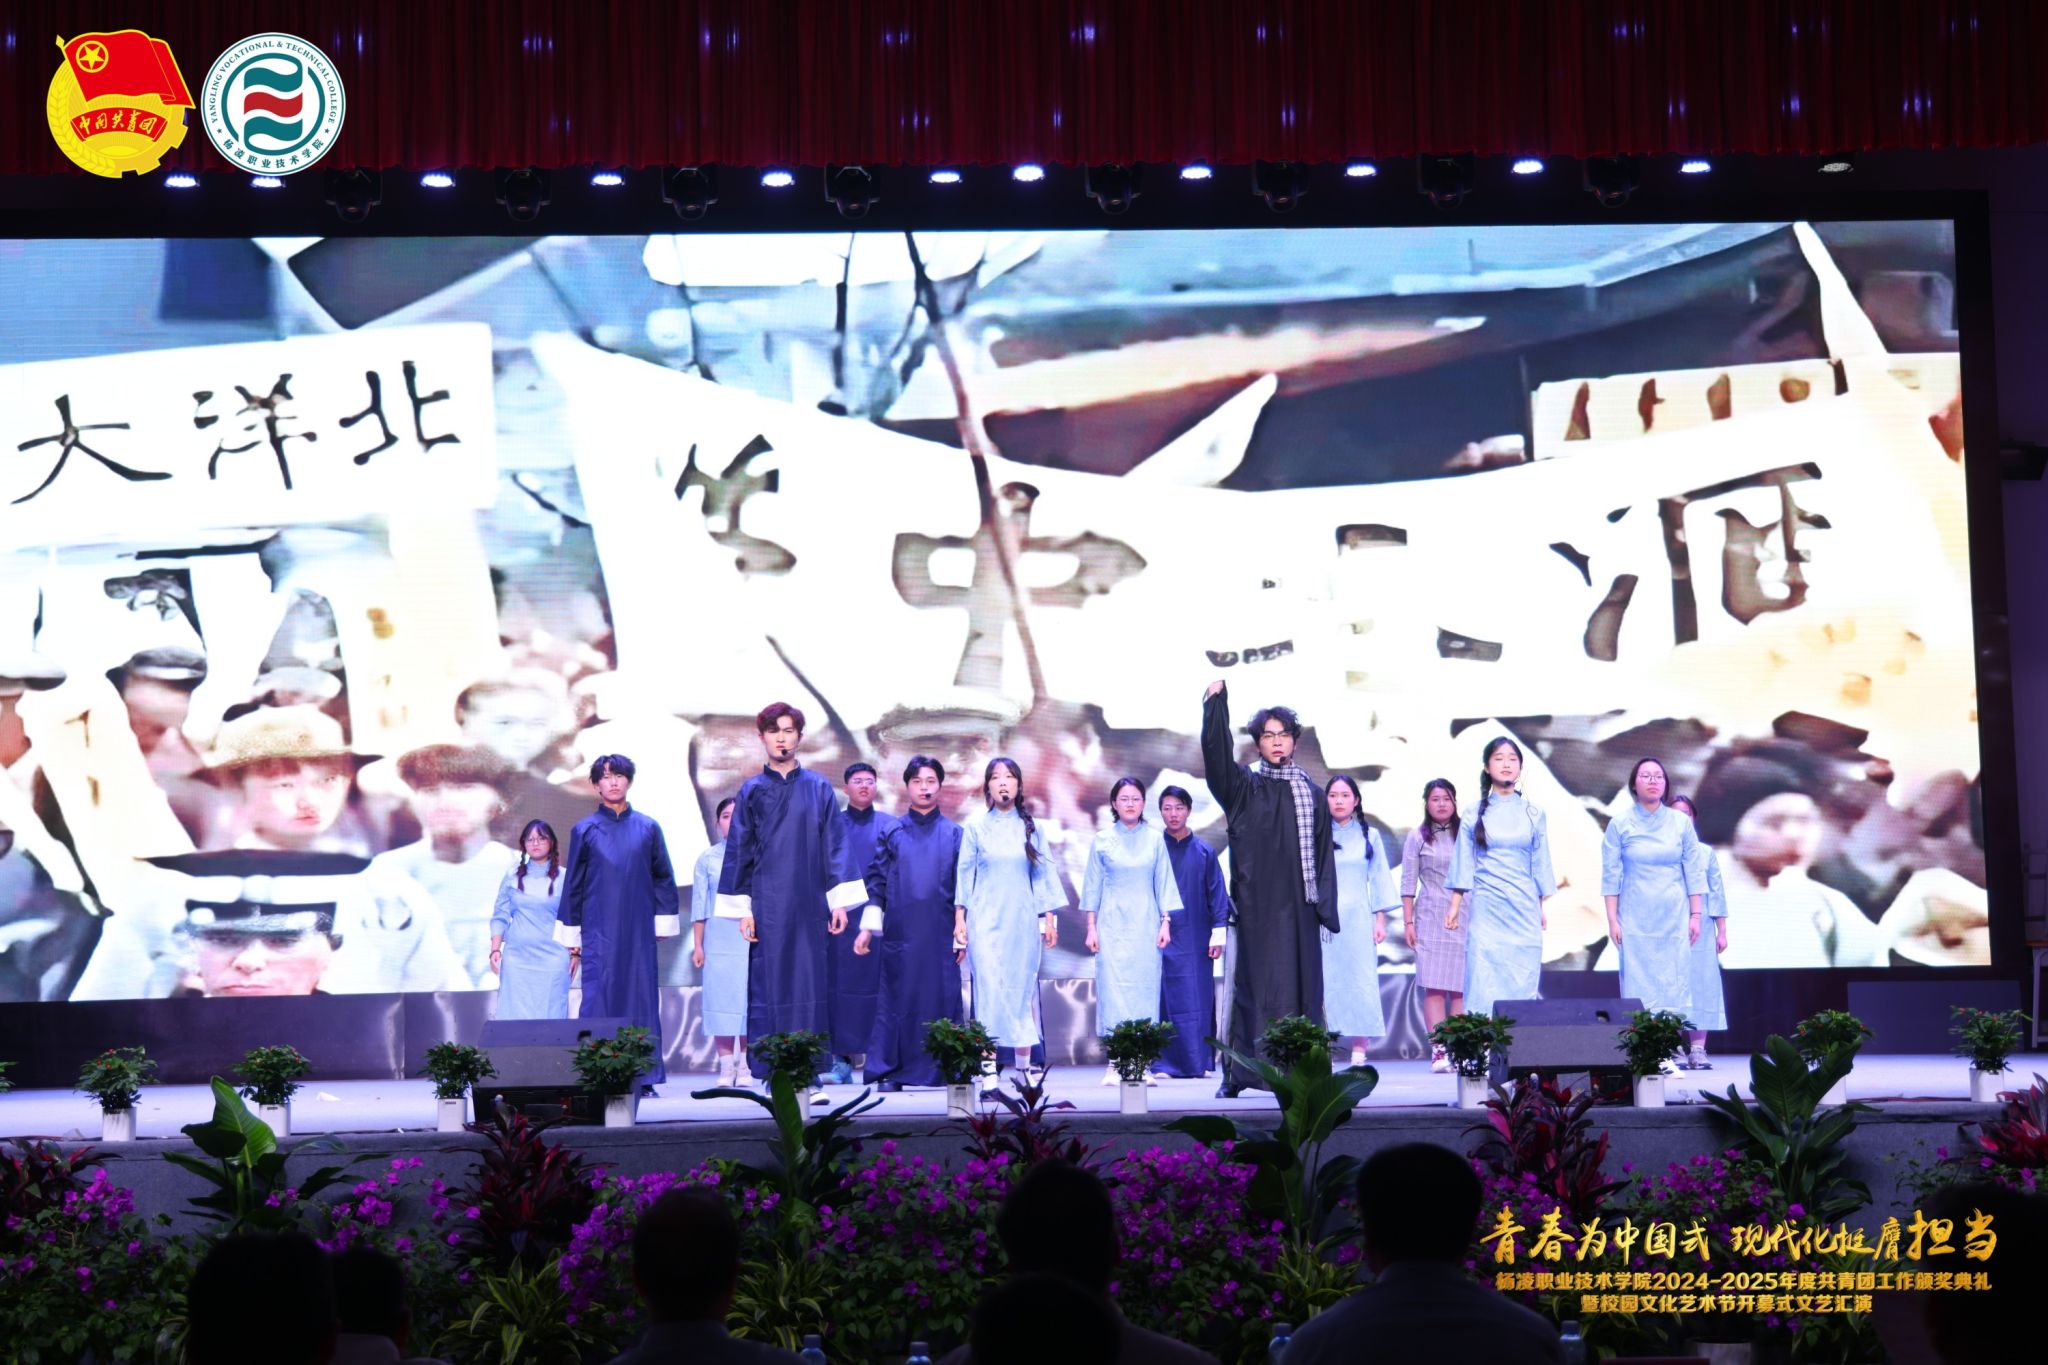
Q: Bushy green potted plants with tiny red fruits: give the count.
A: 12